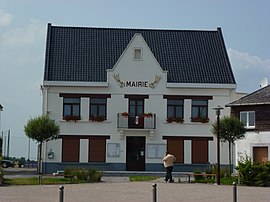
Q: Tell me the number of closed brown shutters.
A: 4